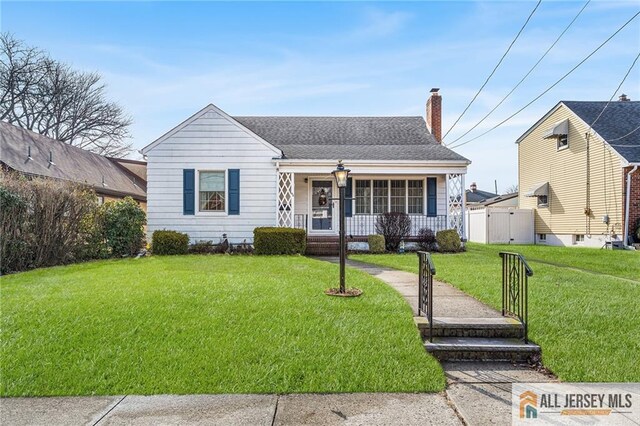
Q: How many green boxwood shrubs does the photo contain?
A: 4